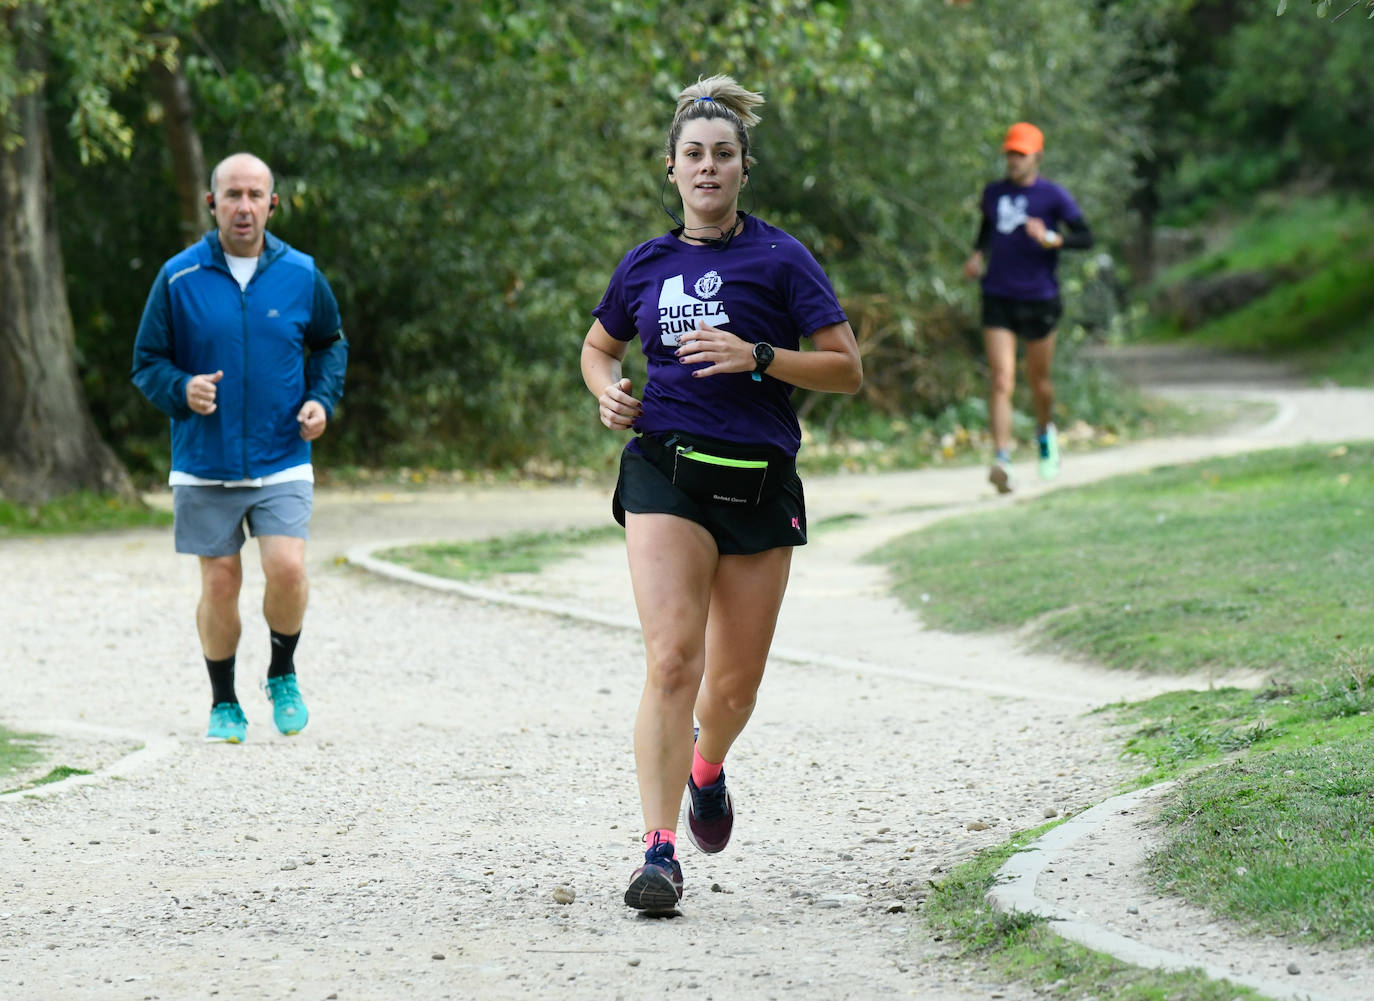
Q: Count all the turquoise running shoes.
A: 2